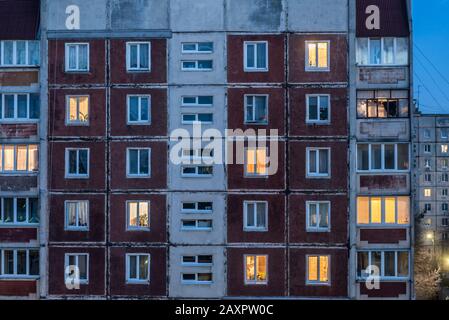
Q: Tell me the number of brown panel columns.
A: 4